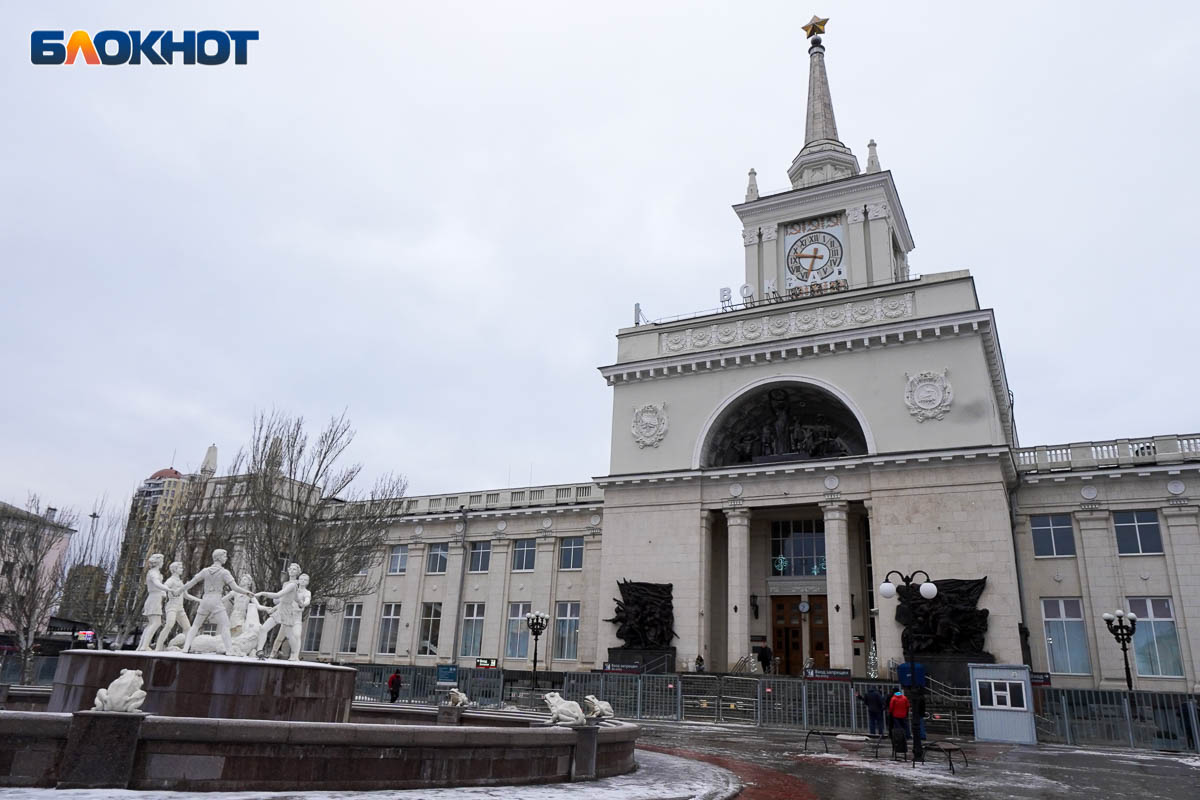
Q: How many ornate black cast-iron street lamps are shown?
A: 3